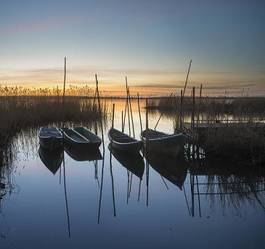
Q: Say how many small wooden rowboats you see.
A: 4